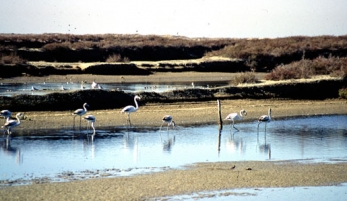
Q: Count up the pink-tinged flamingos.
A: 8